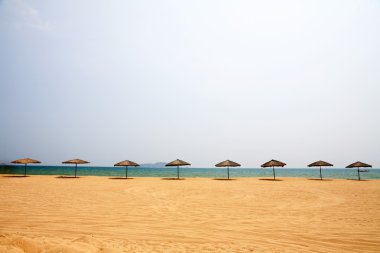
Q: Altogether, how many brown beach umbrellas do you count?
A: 8